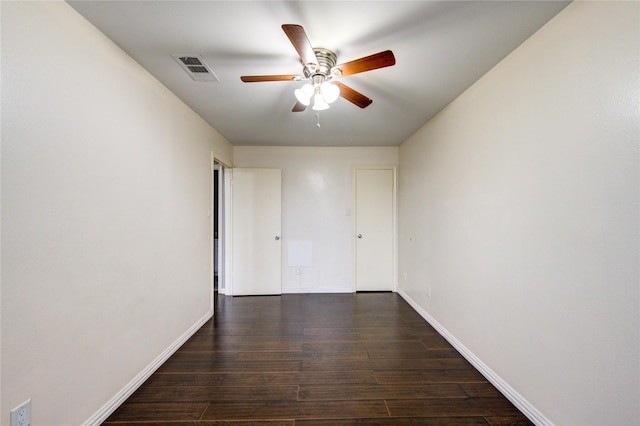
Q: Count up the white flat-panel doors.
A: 2